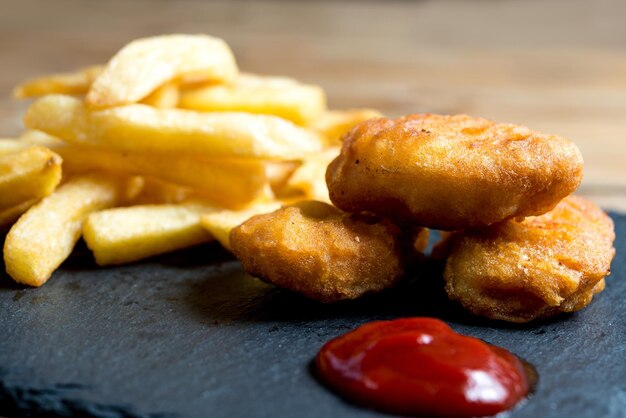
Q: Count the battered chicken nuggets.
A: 3